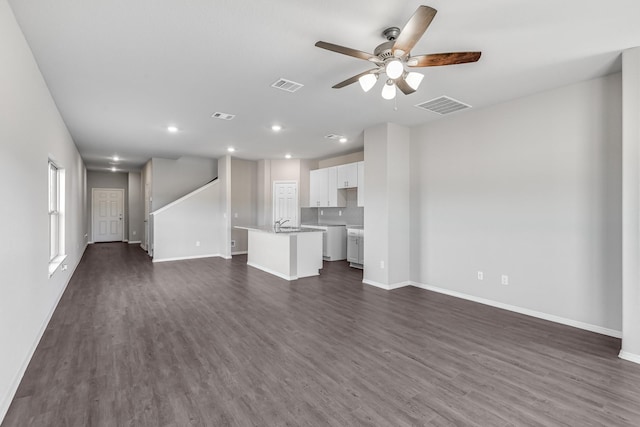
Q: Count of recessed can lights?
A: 7